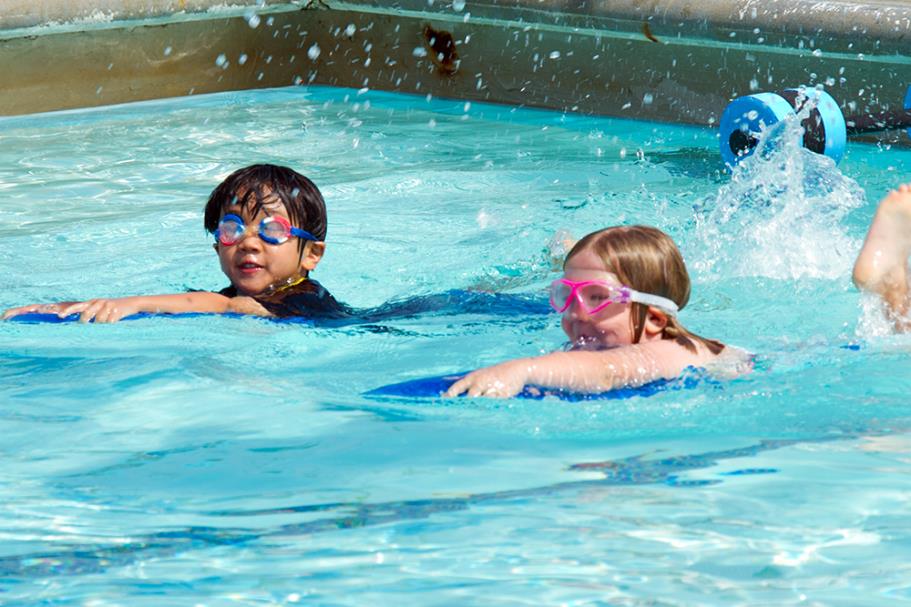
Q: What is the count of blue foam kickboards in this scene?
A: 2